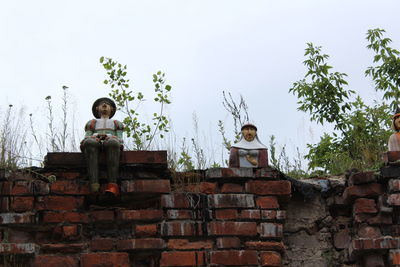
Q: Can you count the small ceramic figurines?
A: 3